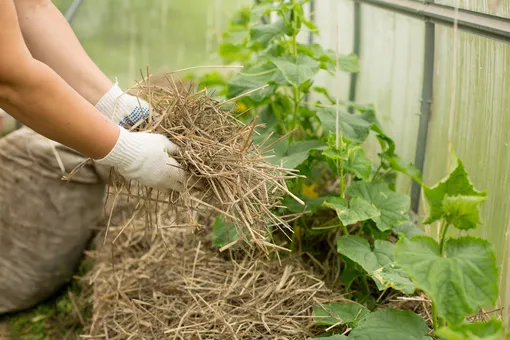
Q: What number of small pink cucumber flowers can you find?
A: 0